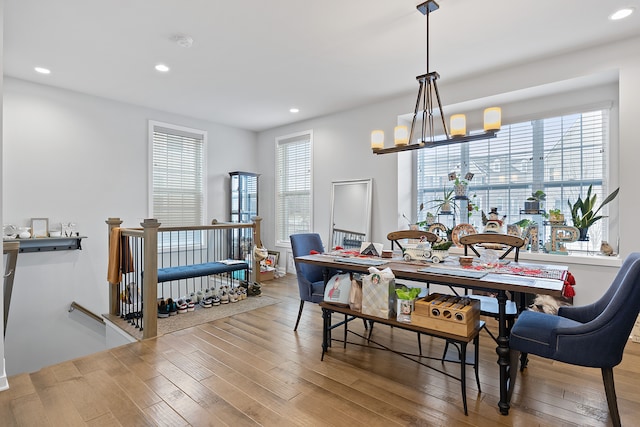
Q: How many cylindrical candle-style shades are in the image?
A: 4